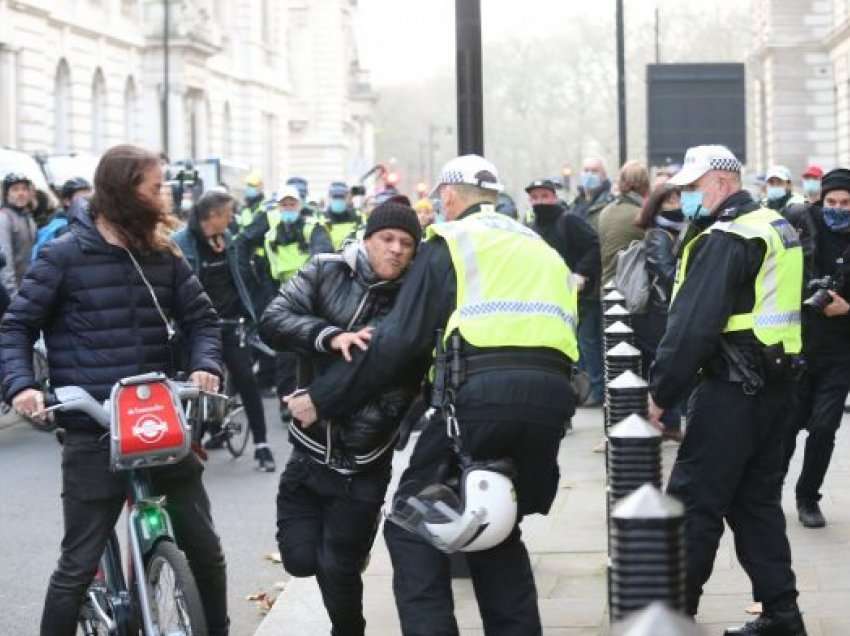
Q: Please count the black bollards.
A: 9